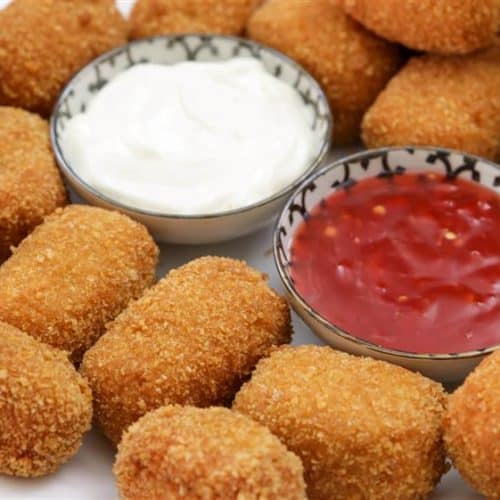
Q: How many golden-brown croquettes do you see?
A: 12